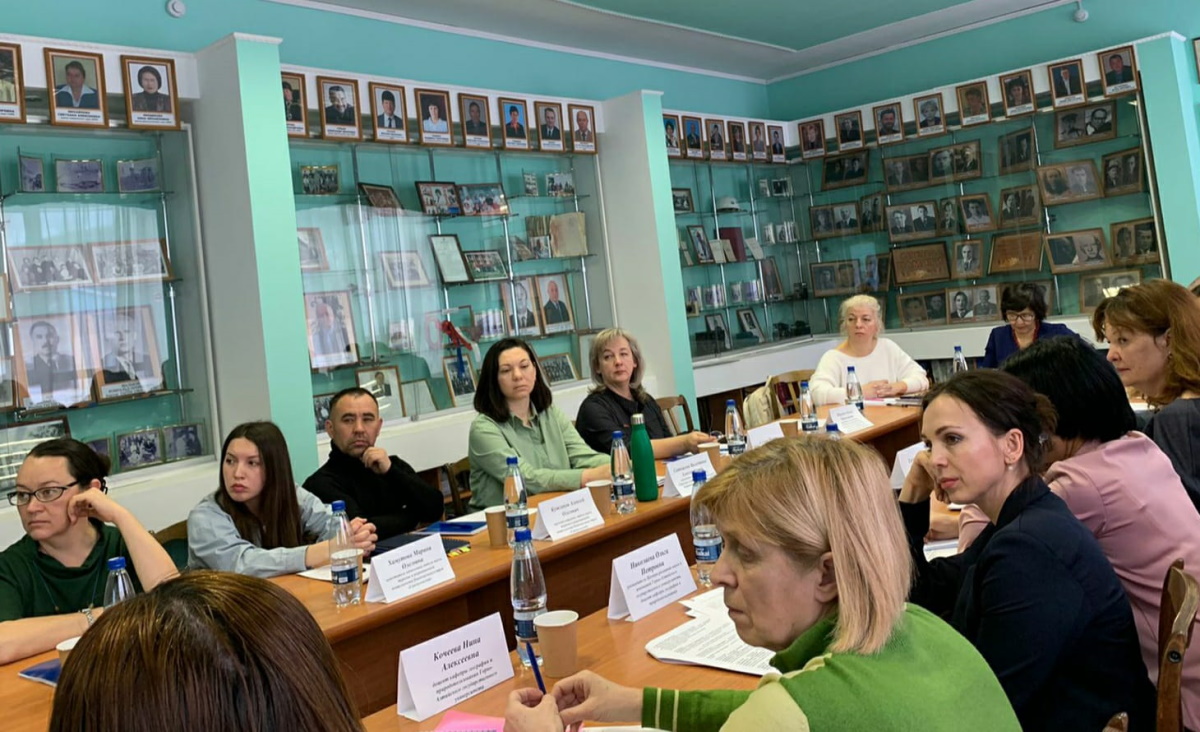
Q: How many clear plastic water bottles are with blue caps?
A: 11